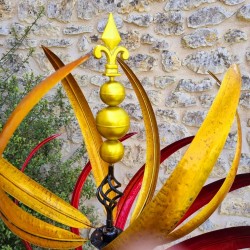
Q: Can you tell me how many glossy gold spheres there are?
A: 3